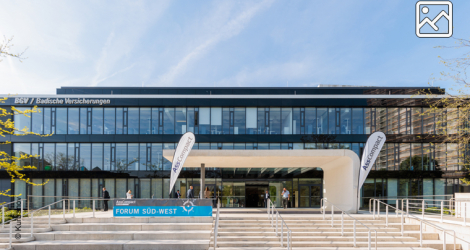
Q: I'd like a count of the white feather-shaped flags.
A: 2